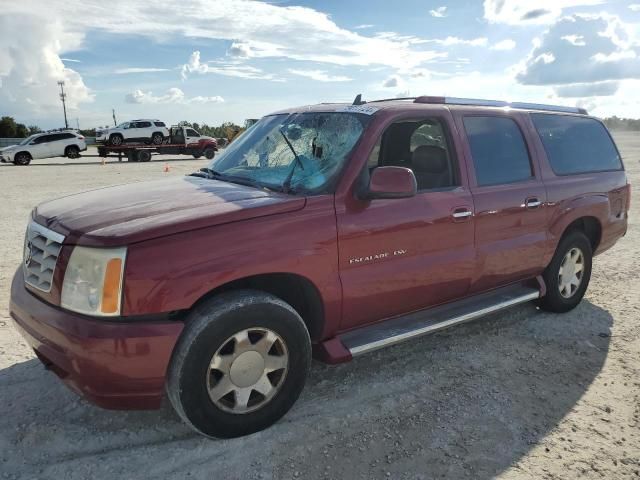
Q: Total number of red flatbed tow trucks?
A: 1